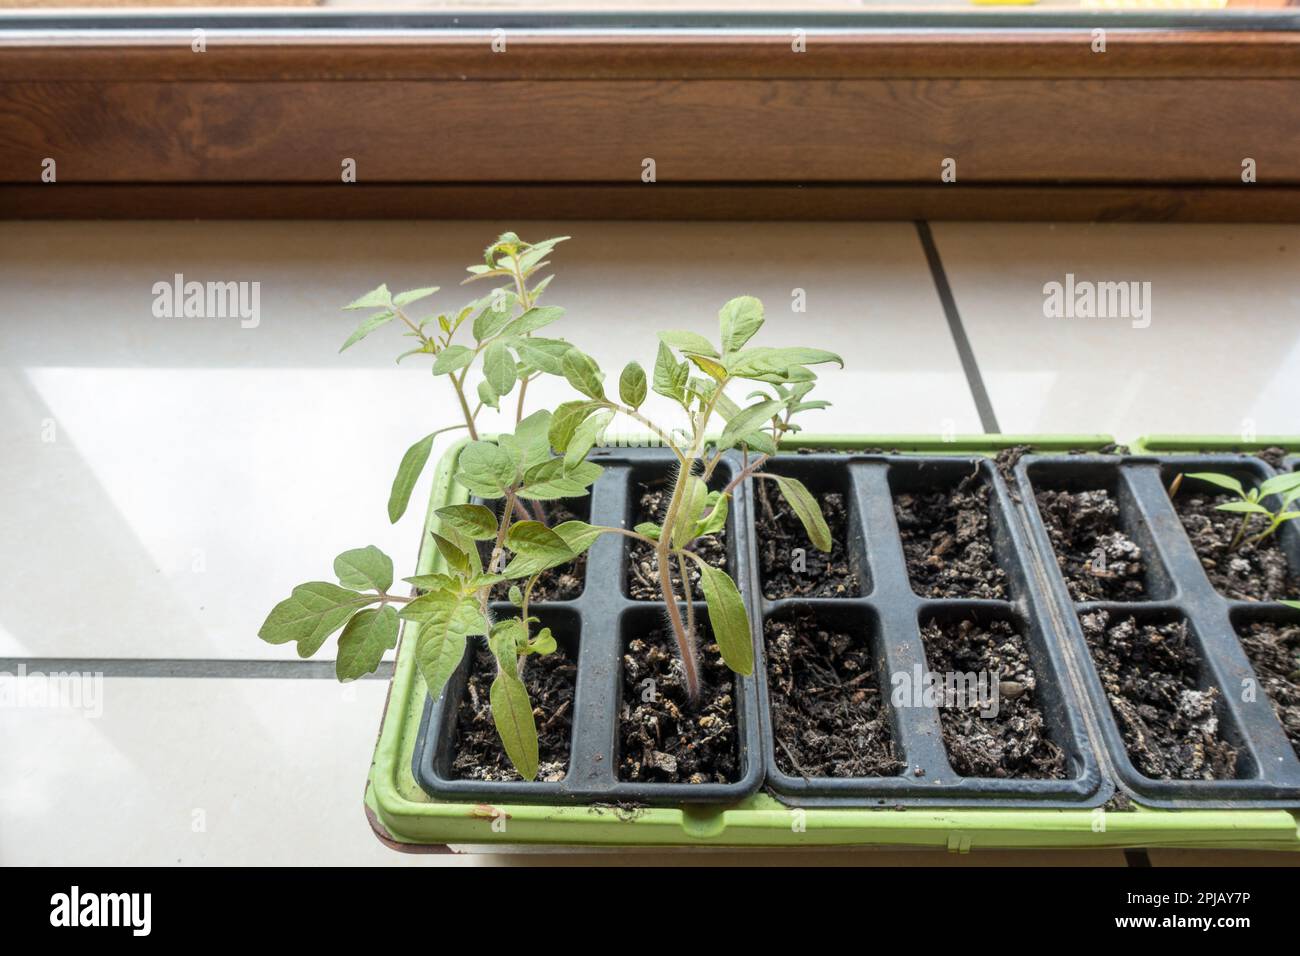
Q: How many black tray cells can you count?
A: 12